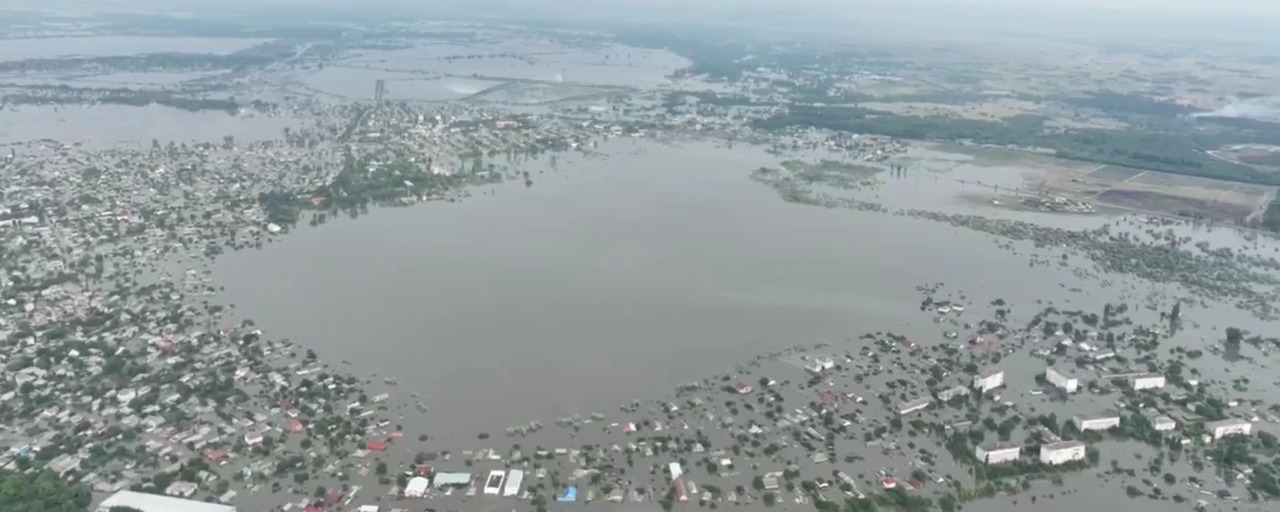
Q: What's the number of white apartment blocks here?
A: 7